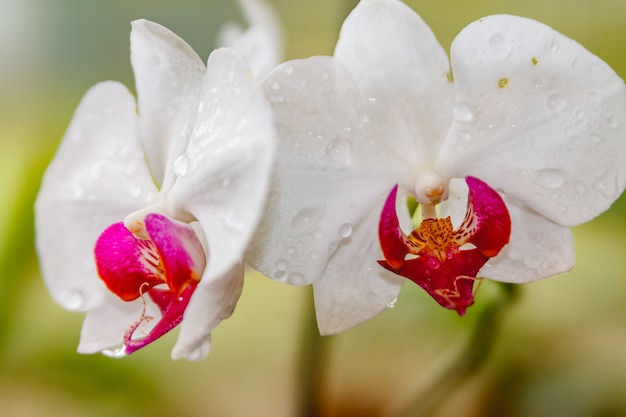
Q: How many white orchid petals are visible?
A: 10